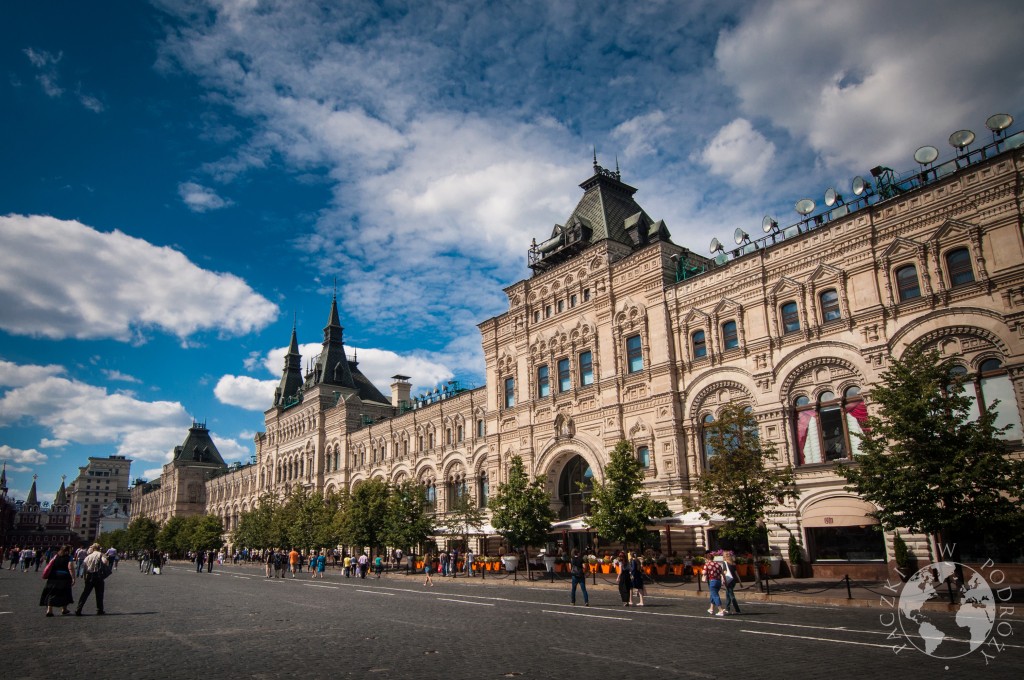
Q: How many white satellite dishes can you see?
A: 9